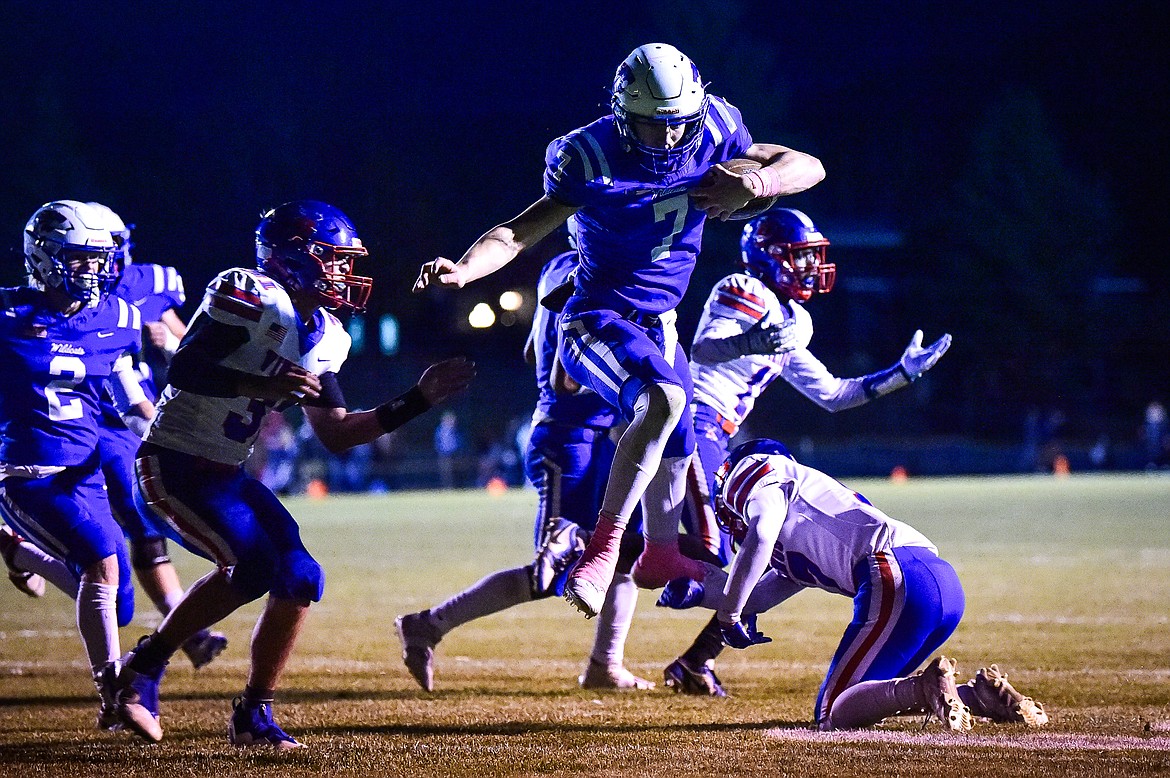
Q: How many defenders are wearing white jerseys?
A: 3